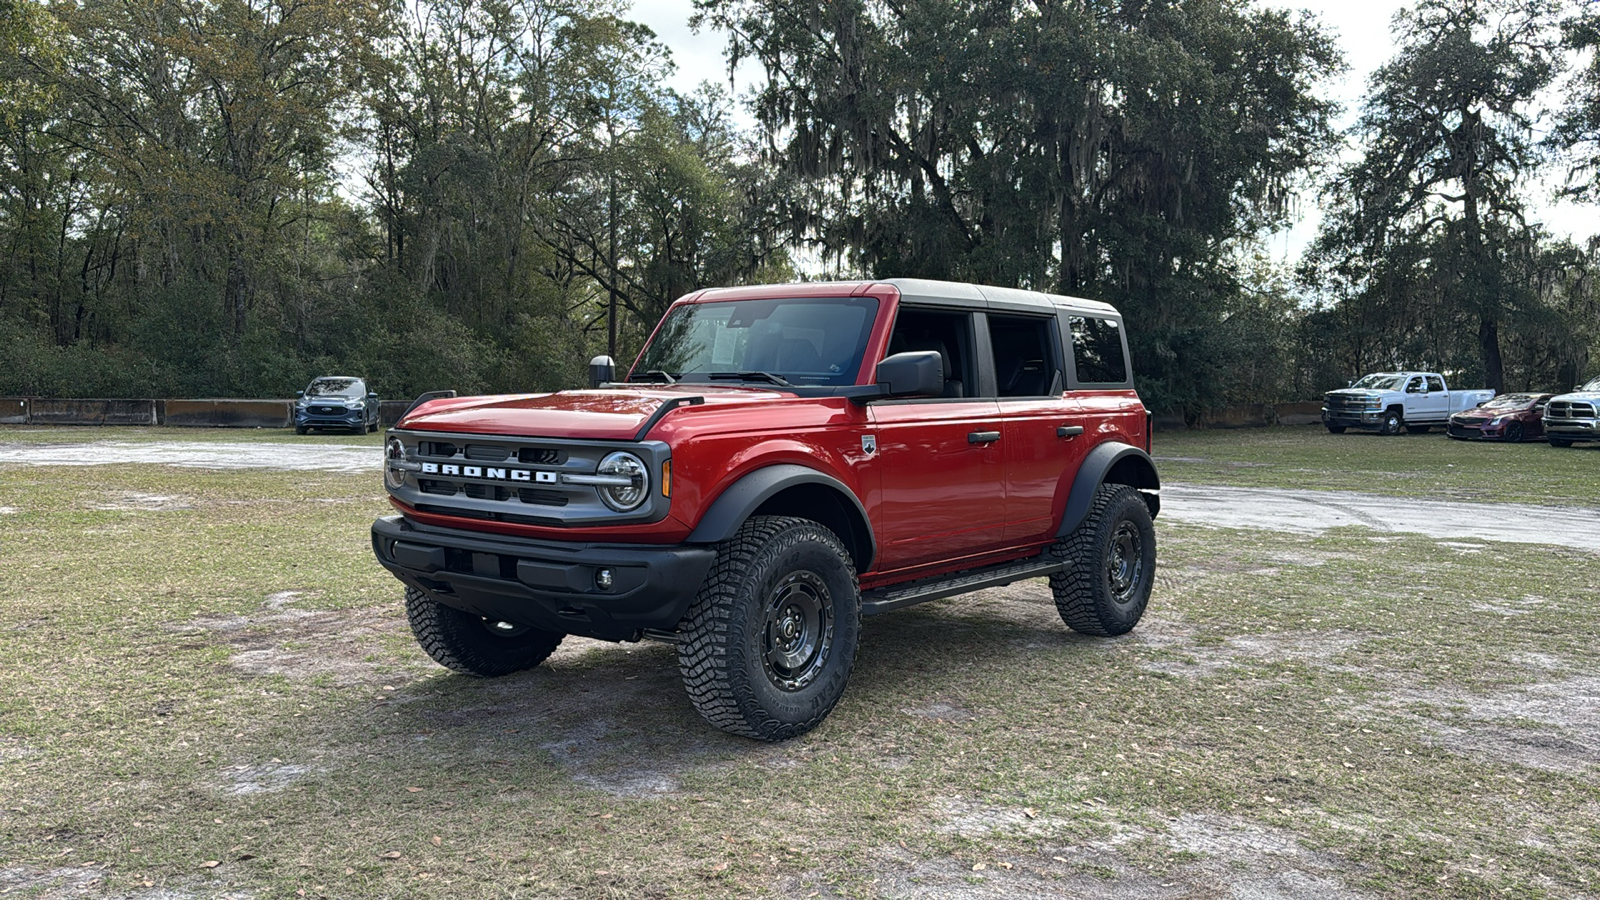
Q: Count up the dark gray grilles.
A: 1